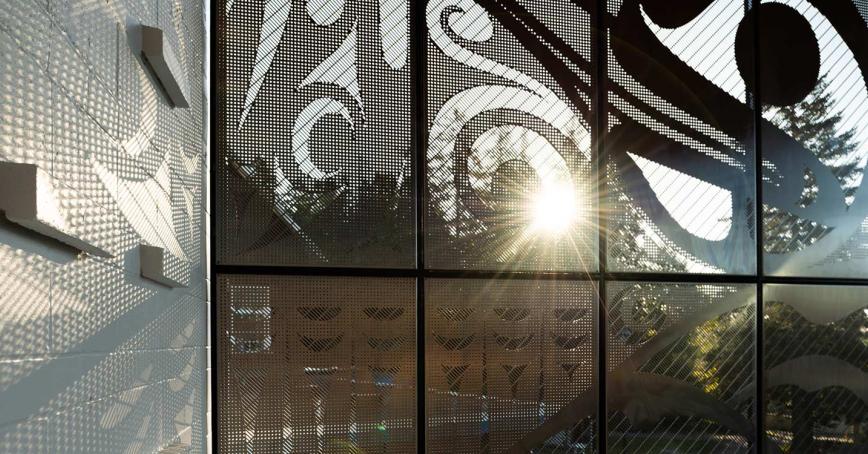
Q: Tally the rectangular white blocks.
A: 3